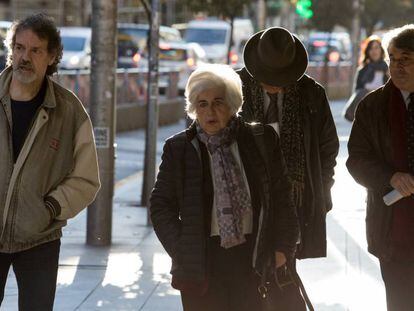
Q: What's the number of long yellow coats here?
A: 0